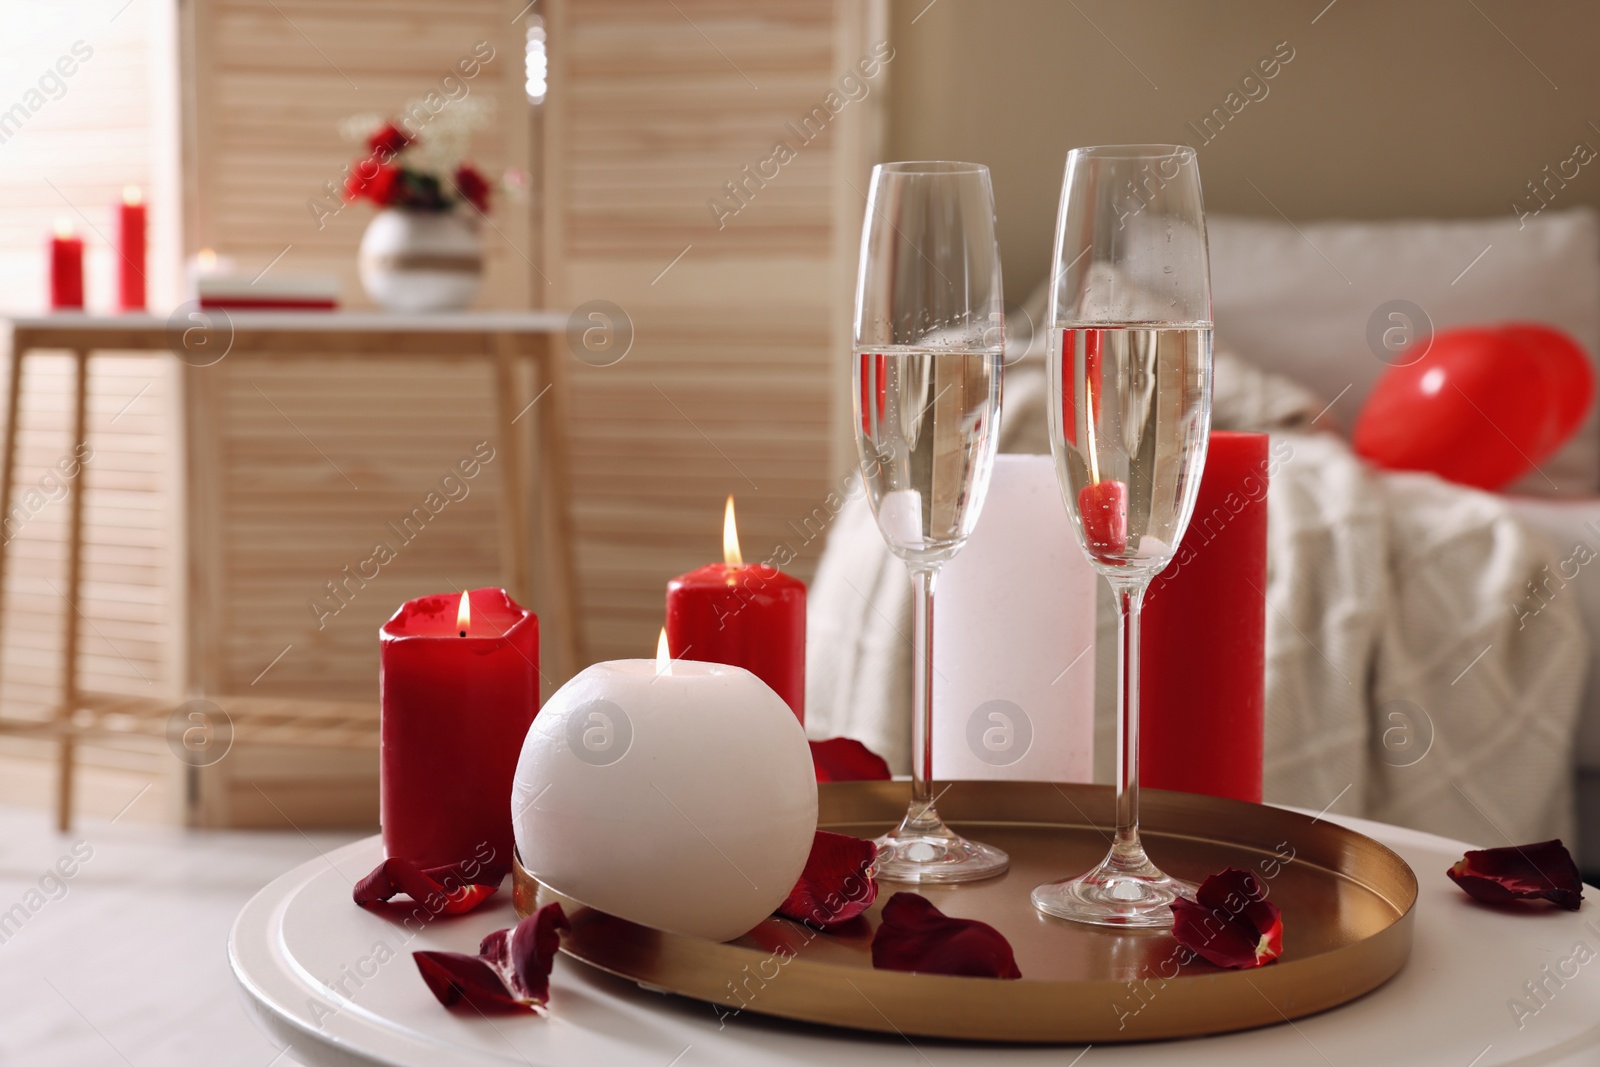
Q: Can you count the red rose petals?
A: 7